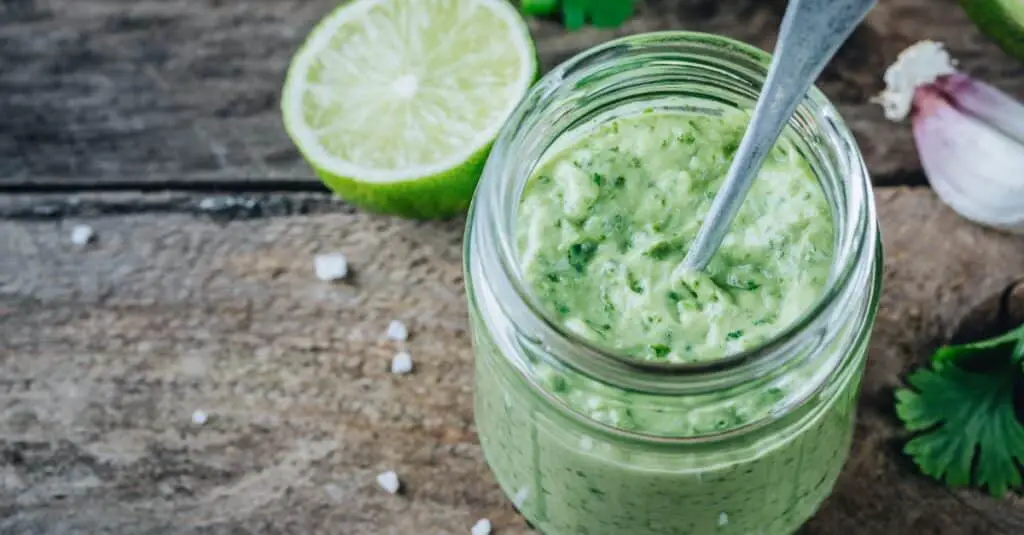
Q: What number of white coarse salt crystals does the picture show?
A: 7